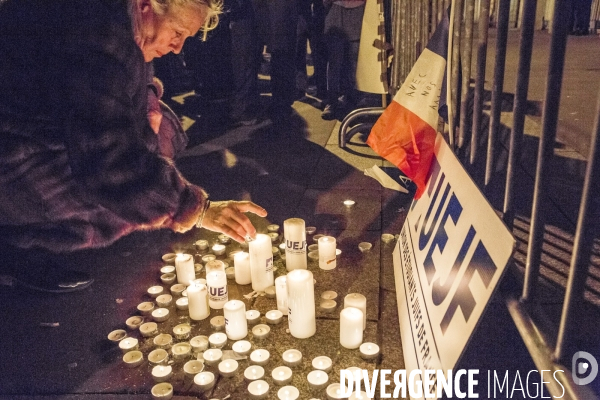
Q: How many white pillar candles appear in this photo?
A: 13